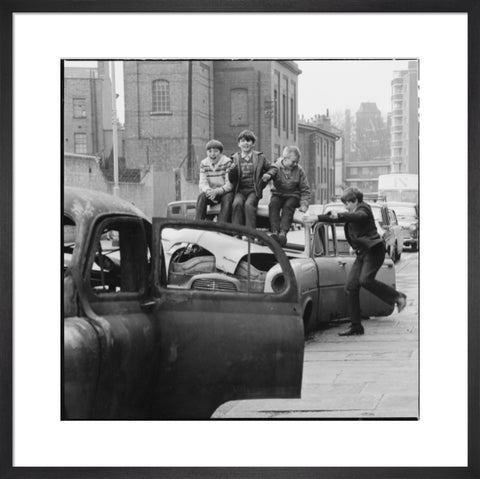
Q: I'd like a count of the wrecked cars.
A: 2